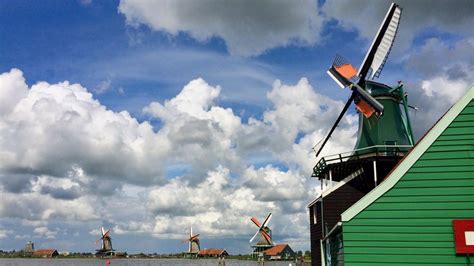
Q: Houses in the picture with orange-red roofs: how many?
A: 3